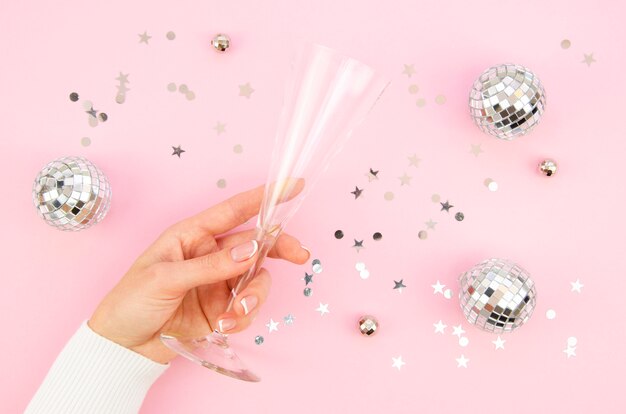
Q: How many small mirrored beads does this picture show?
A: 3